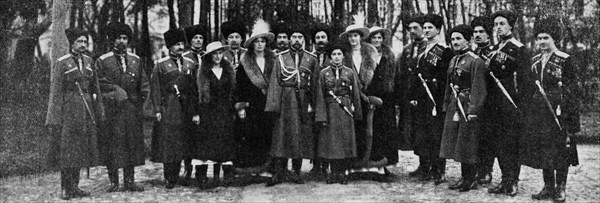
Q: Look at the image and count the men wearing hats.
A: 15